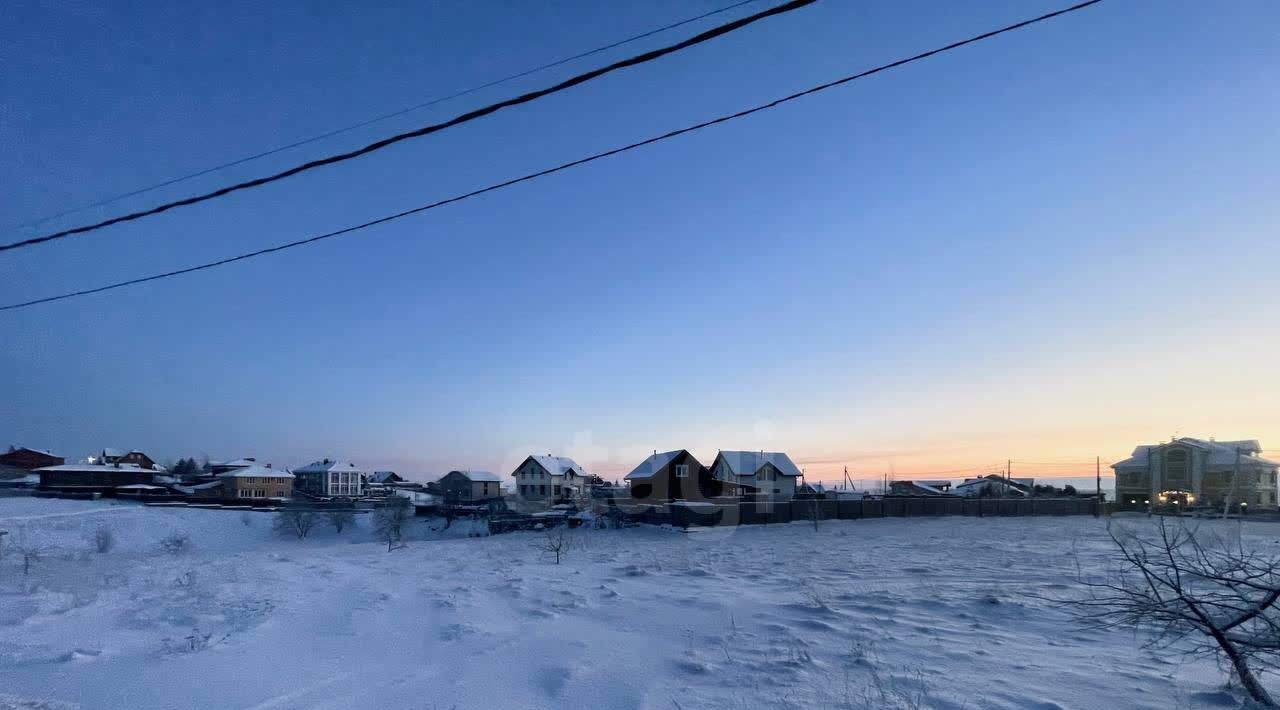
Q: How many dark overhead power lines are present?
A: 3